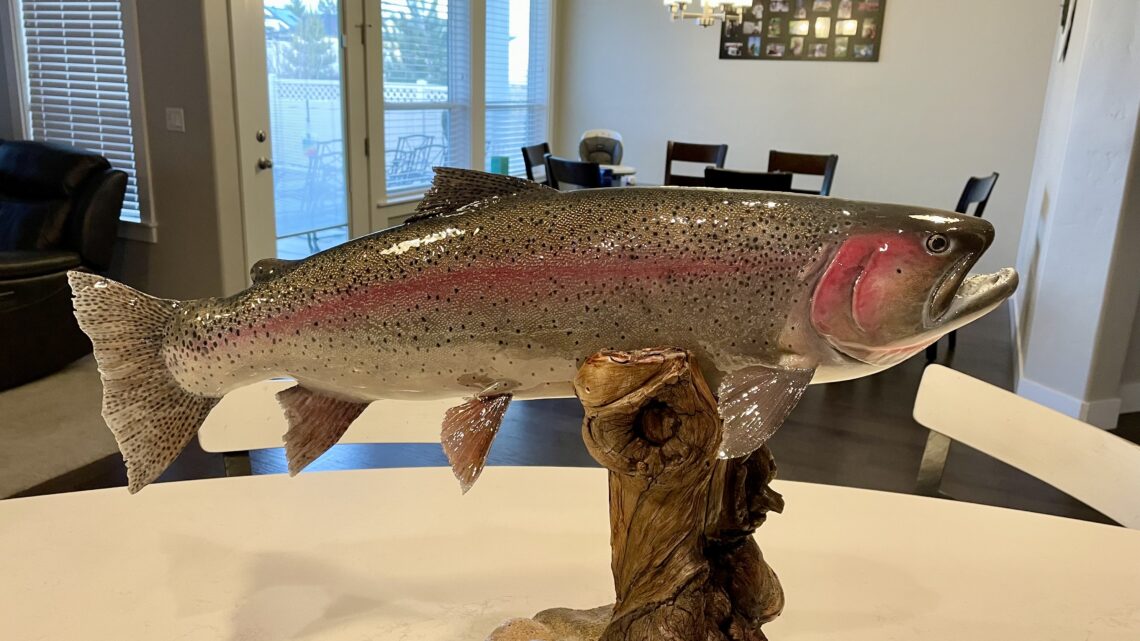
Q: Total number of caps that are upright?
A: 0